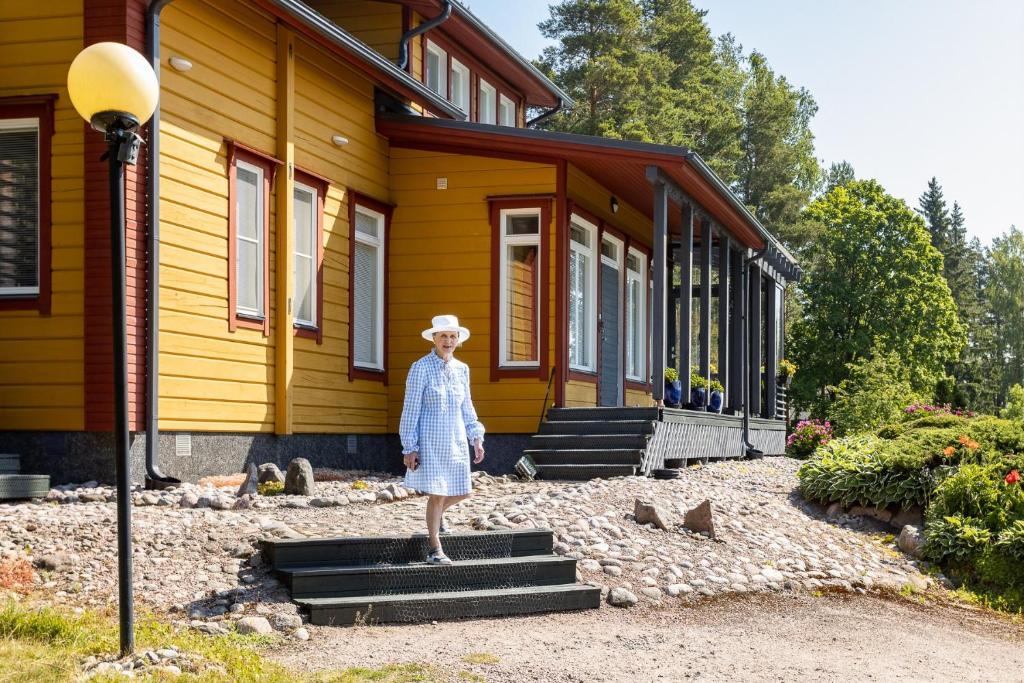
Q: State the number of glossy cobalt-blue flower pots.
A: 3